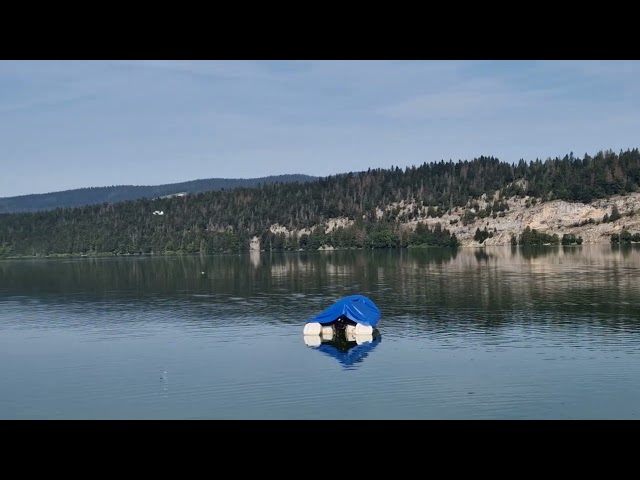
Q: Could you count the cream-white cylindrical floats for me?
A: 4